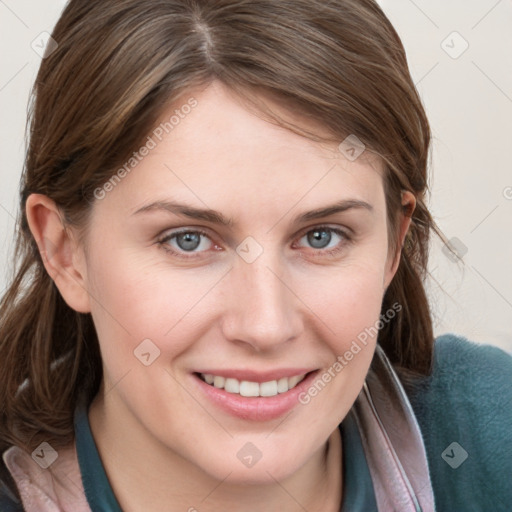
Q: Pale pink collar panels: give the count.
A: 2